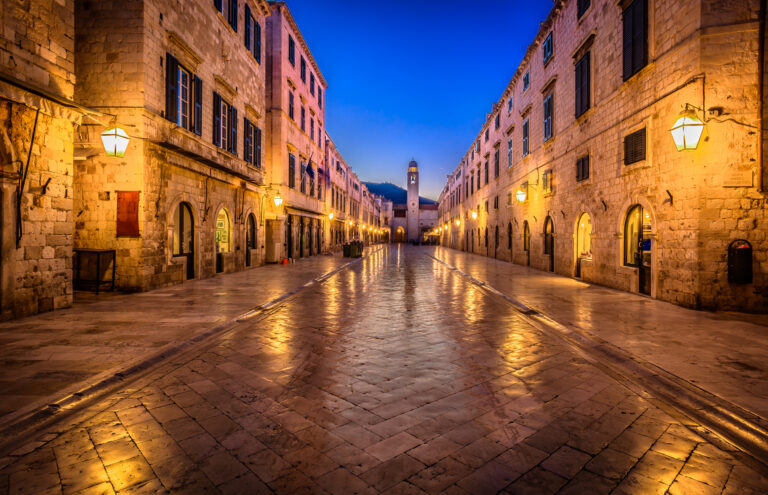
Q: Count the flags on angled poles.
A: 3